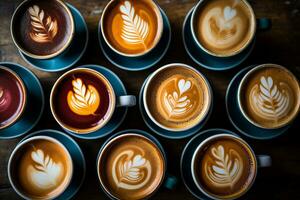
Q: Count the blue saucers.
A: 10